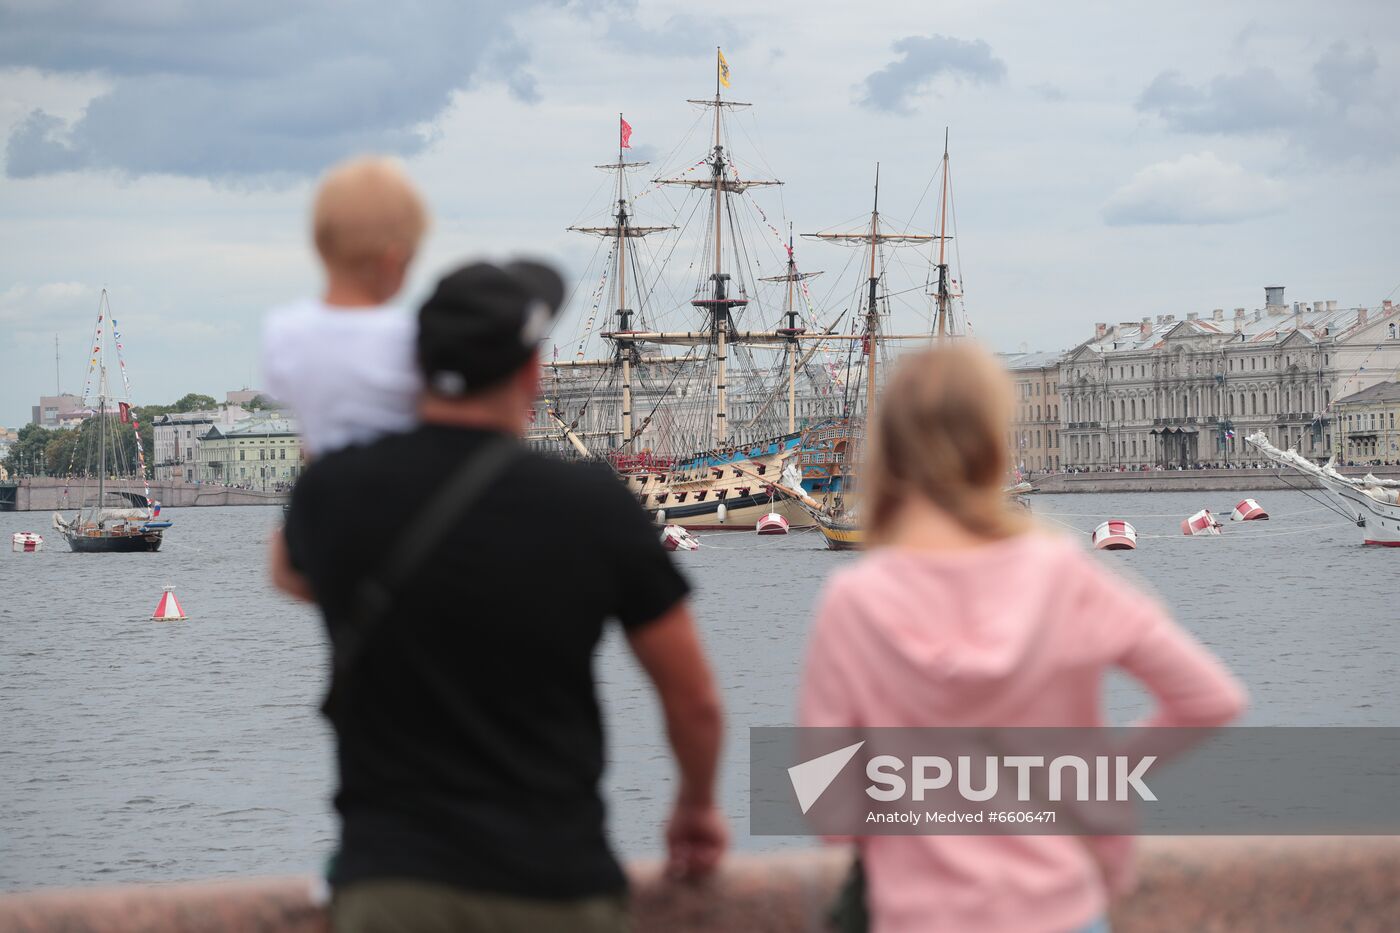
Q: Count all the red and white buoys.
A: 7